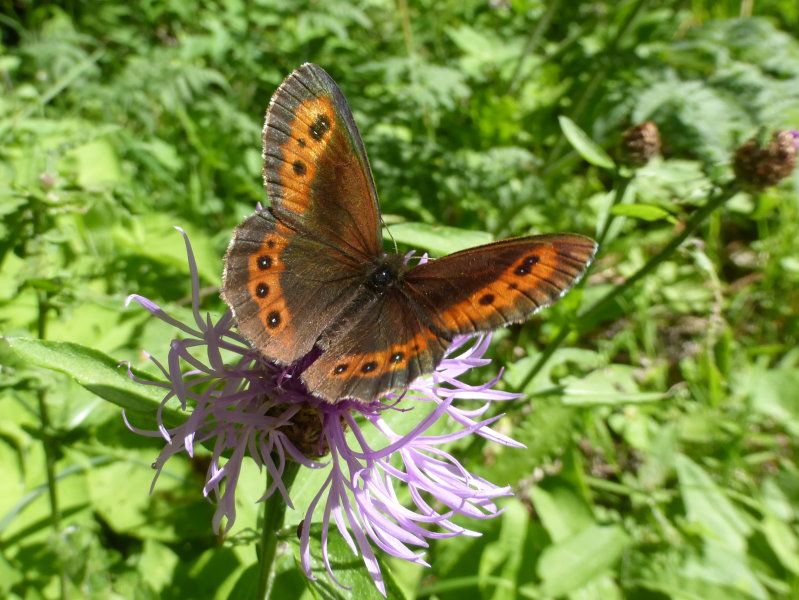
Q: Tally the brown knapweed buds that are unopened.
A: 2